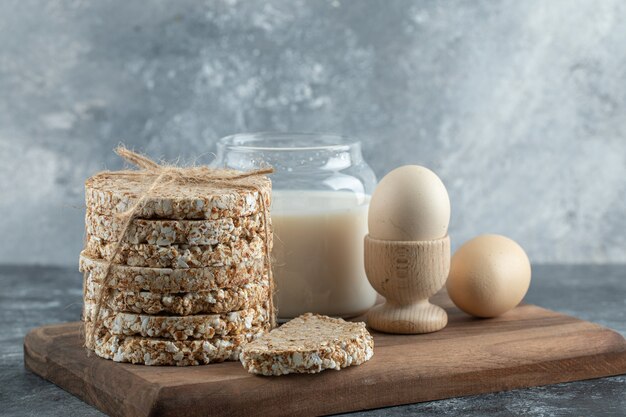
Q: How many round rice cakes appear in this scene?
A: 7